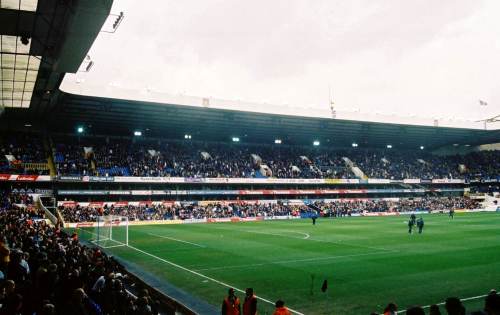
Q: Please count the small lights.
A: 9